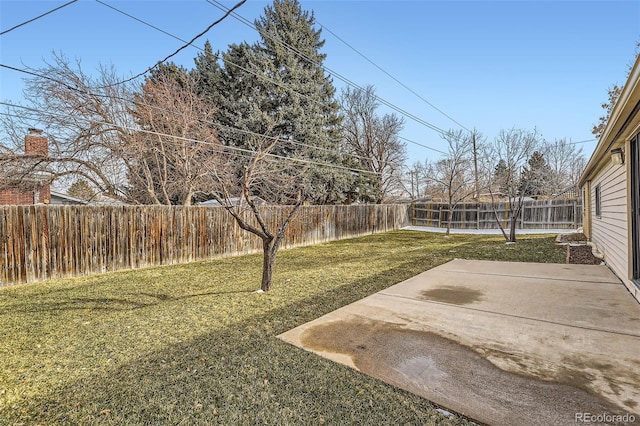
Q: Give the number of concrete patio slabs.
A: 3